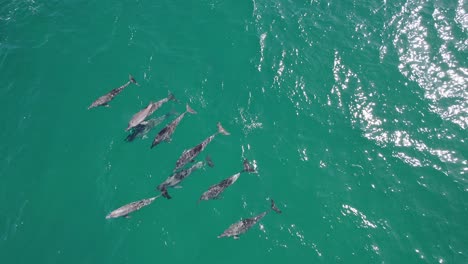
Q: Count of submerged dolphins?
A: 9